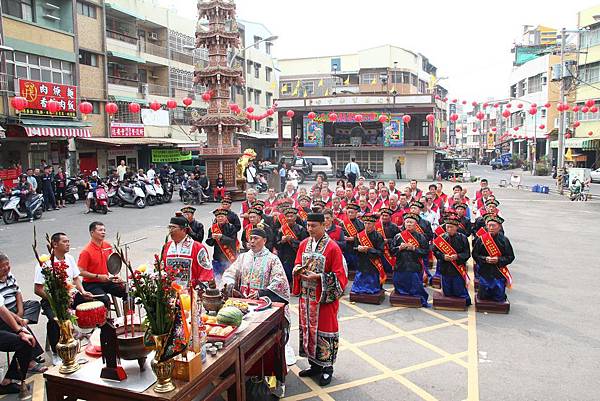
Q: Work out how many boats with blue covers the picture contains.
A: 0